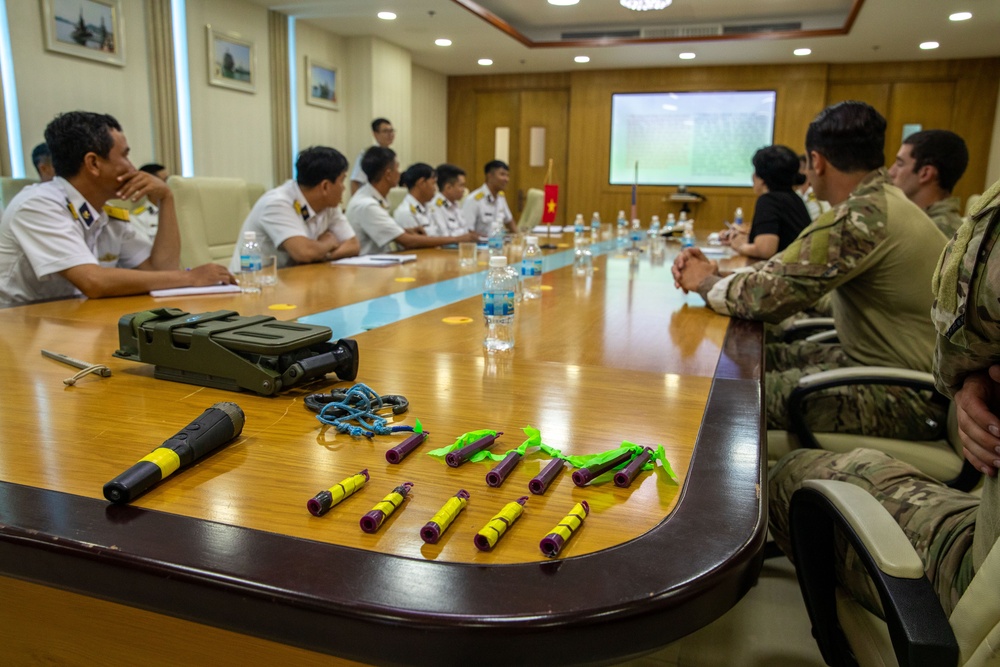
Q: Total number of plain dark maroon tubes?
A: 6